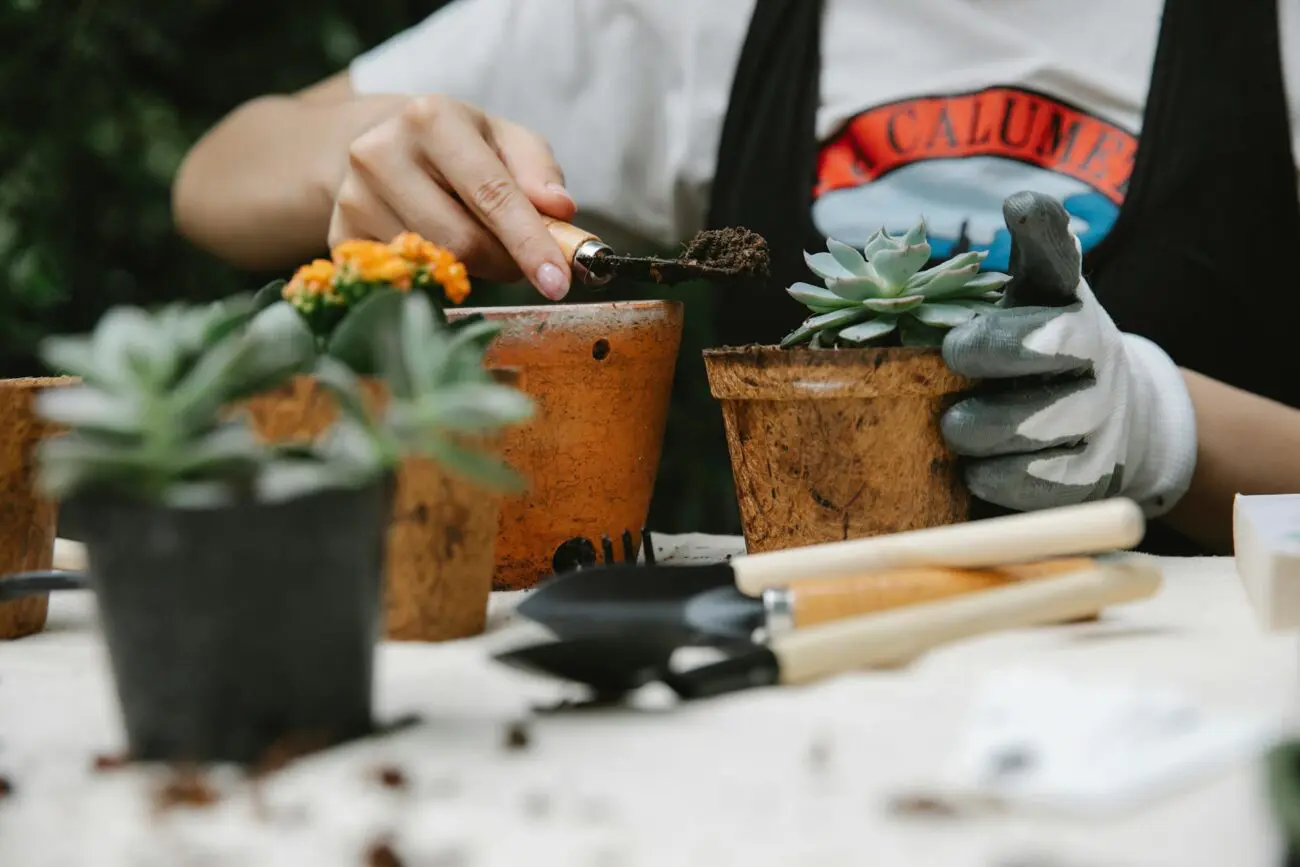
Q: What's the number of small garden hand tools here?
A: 4